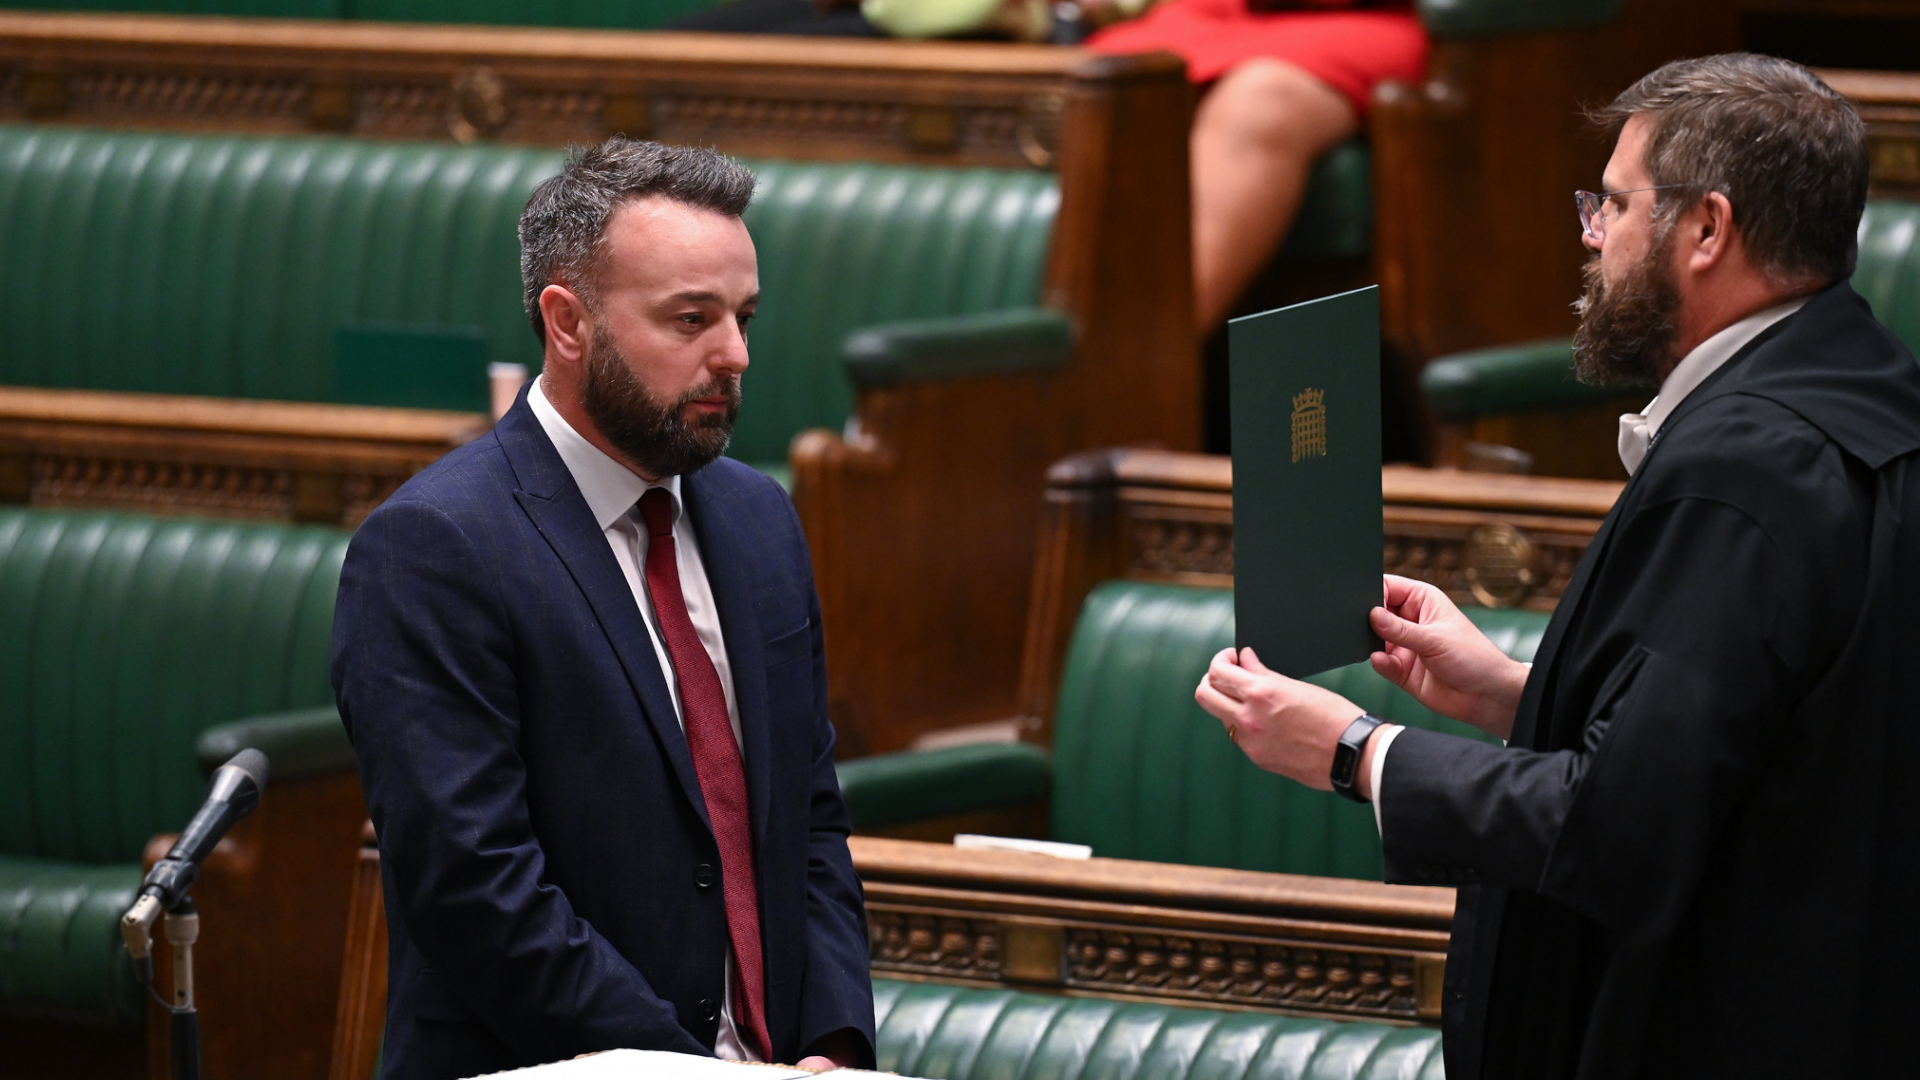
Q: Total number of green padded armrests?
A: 5